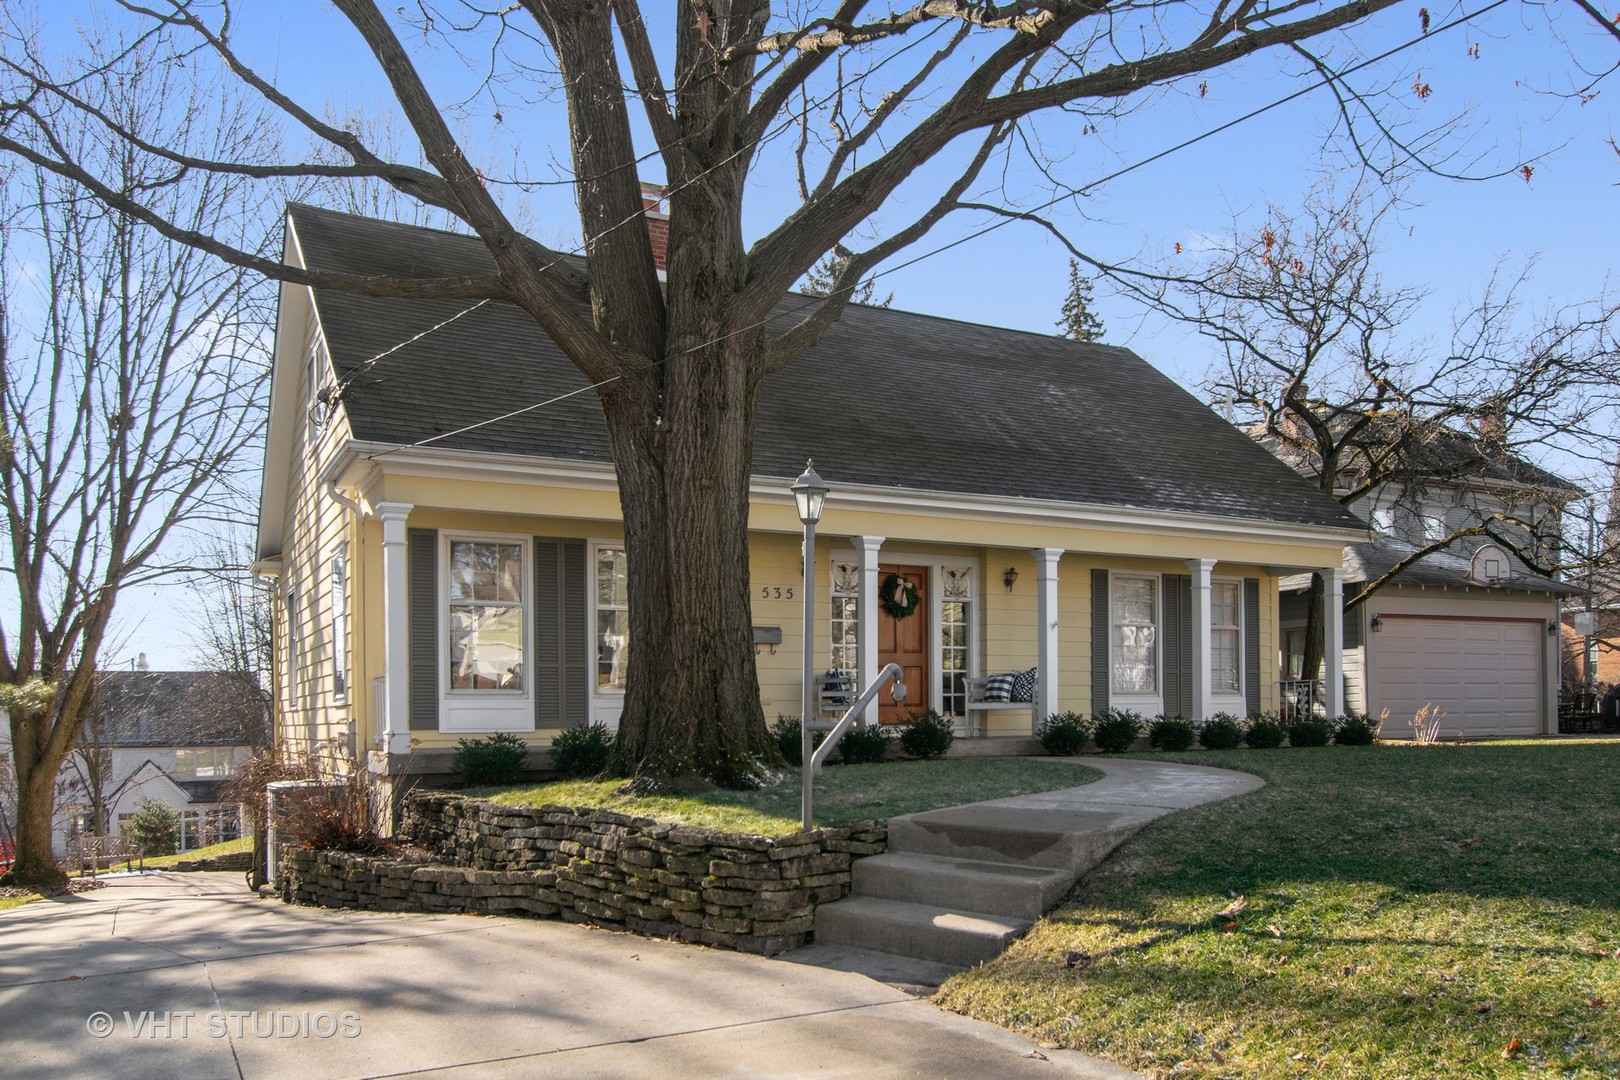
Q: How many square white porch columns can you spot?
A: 5